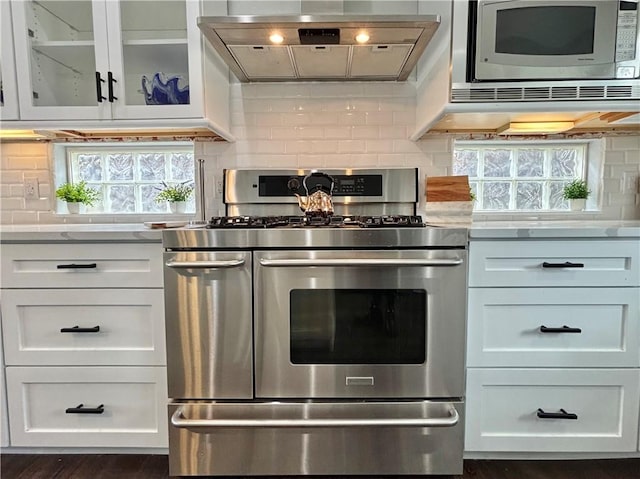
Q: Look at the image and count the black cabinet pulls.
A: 8